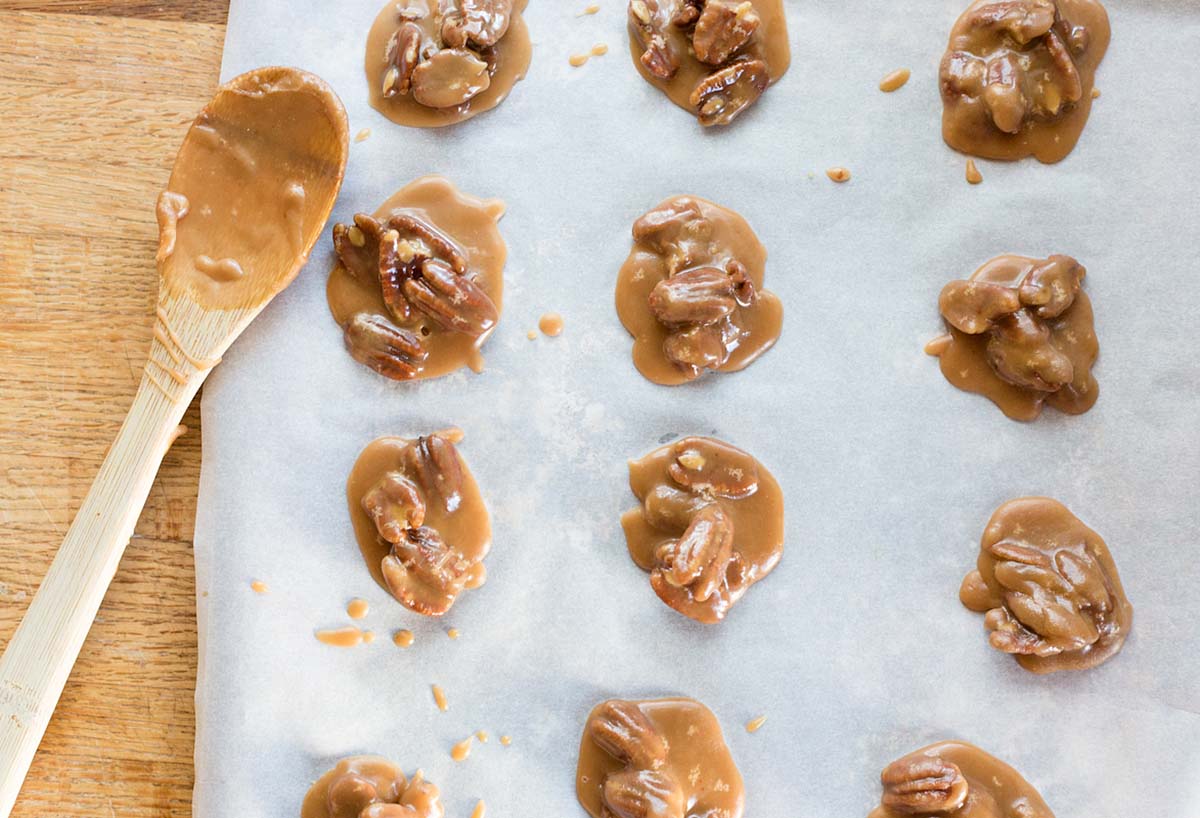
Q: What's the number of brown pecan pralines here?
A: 12